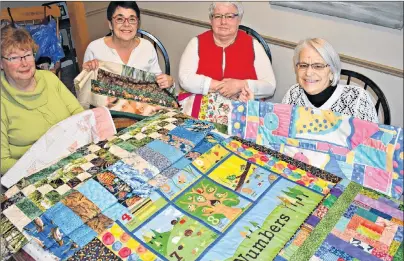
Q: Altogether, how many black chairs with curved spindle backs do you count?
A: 3